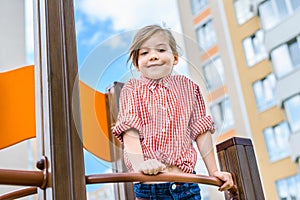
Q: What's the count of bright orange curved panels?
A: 2